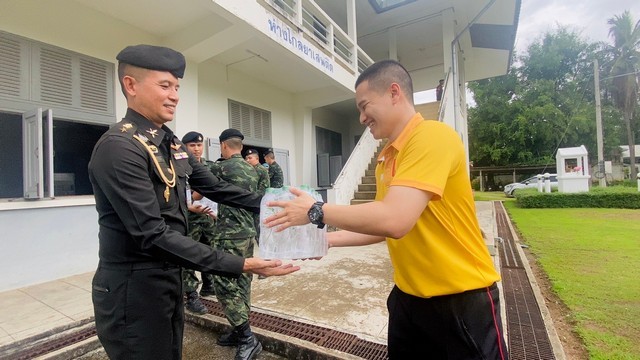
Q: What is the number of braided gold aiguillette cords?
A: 1